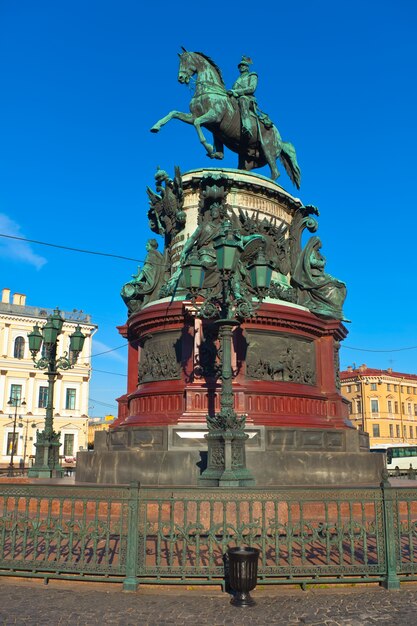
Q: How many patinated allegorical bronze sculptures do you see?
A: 3